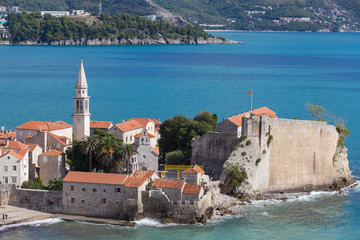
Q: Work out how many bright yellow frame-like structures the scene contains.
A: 1